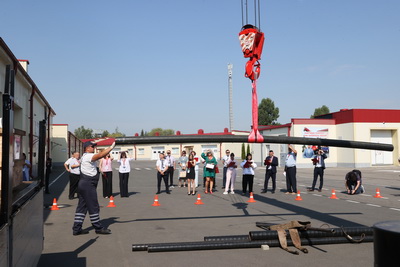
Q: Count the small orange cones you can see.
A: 8